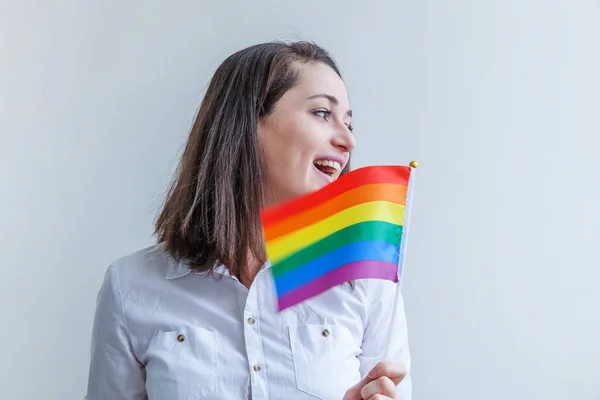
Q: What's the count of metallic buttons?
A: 4